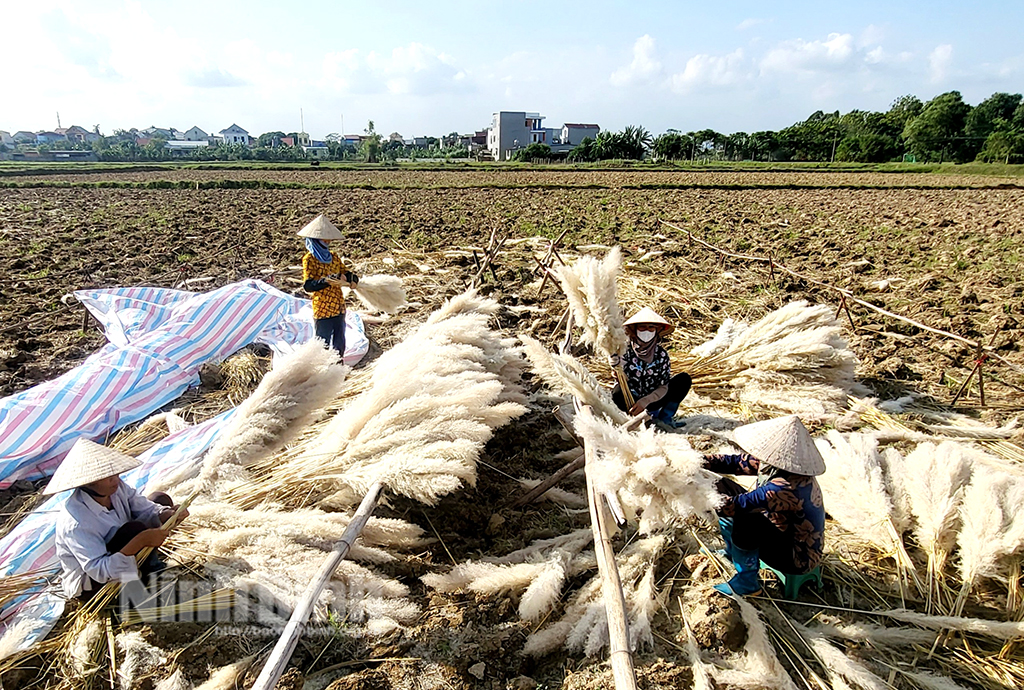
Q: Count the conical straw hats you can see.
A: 4